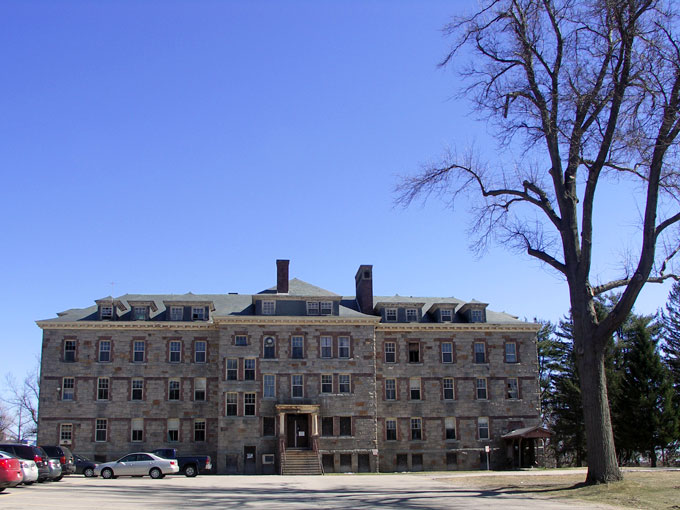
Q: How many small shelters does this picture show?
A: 1